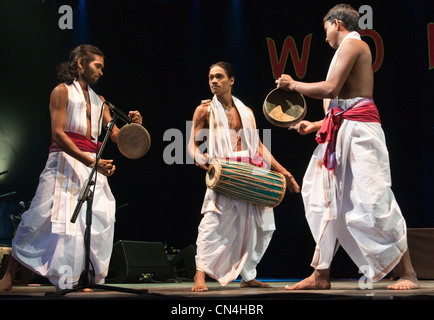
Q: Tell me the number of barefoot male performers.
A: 3